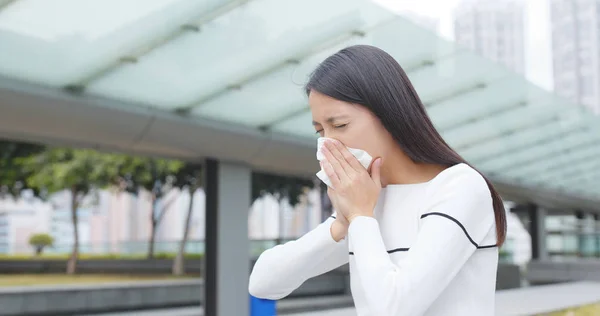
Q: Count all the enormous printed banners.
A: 0